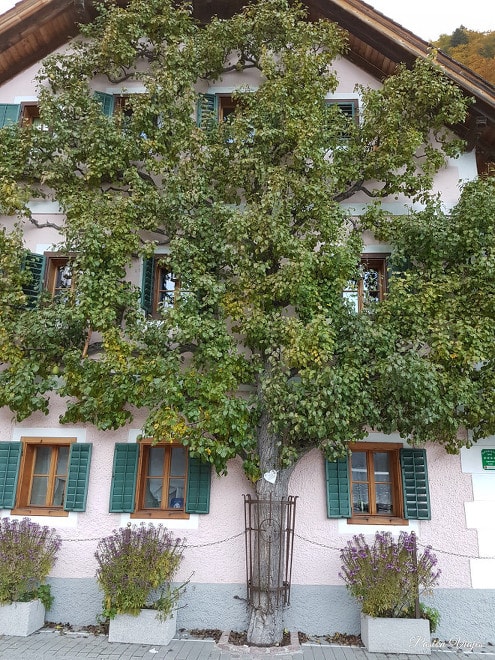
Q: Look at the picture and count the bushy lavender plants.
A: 3